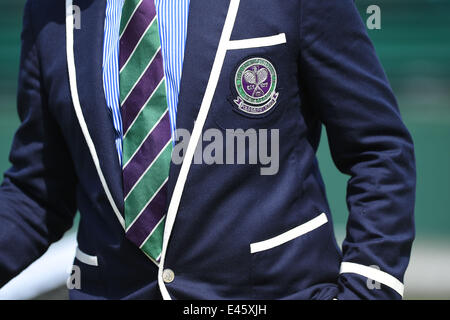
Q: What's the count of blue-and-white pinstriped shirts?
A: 1